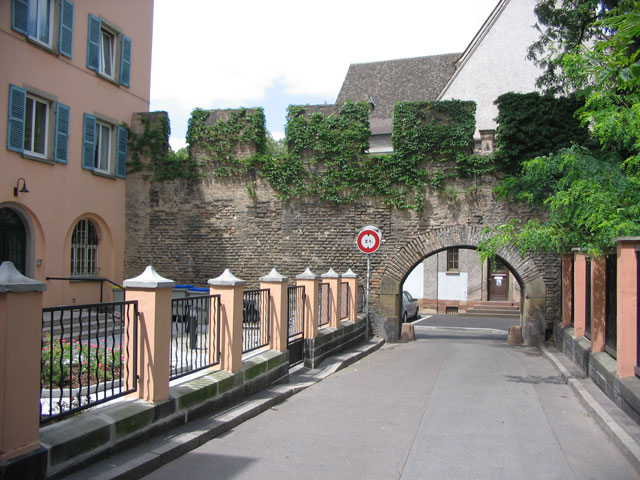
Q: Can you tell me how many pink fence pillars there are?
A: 11